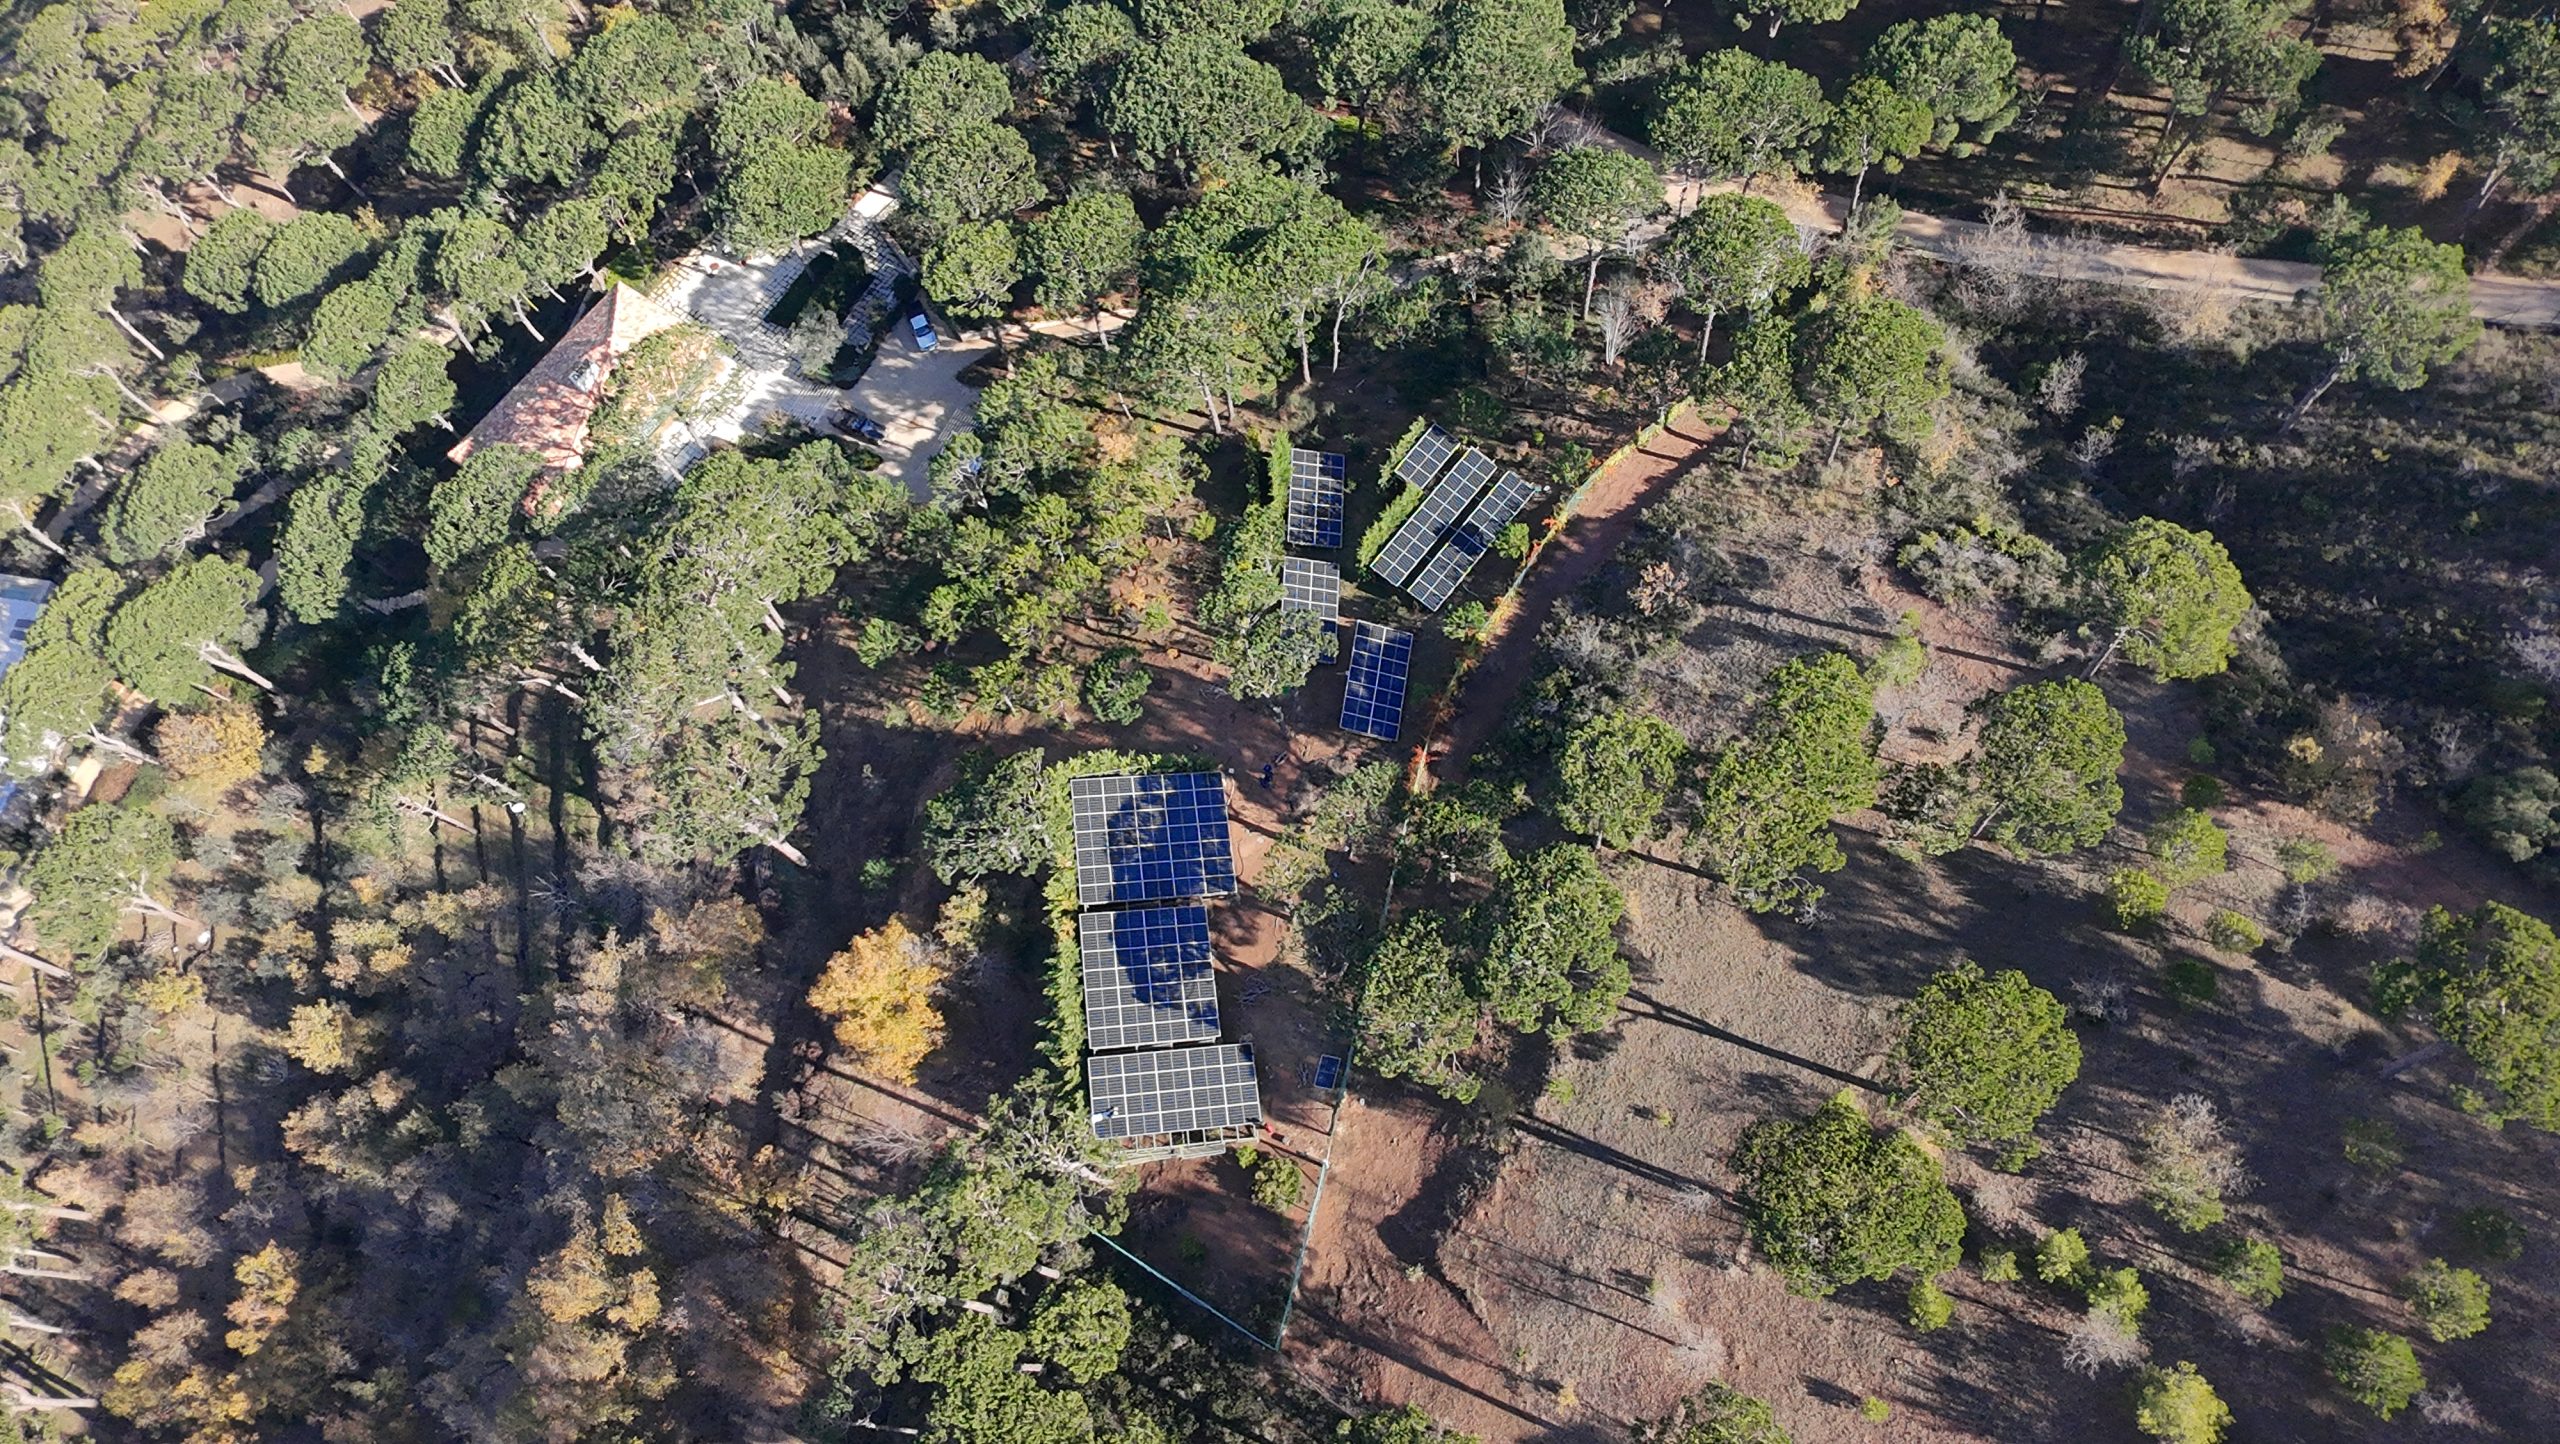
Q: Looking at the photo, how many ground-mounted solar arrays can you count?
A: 9